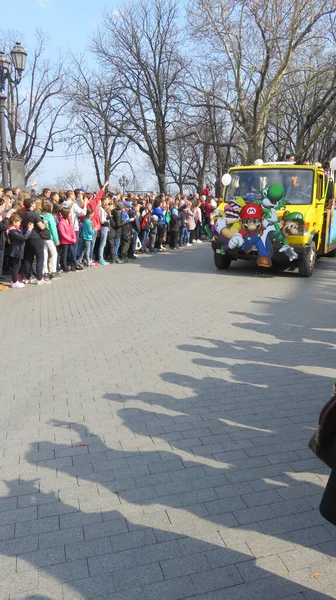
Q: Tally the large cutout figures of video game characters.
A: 4